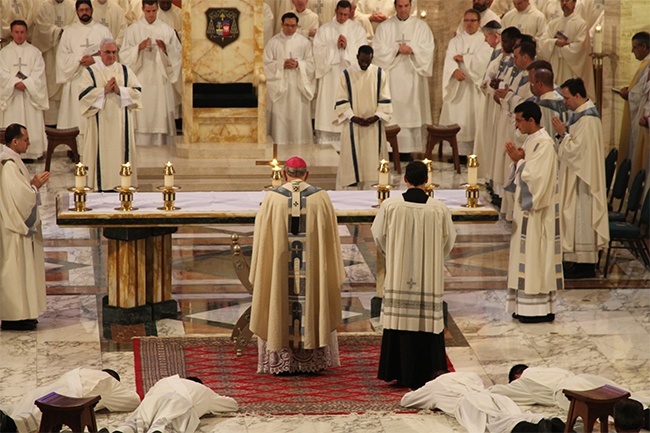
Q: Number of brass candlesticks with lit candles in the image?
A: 7